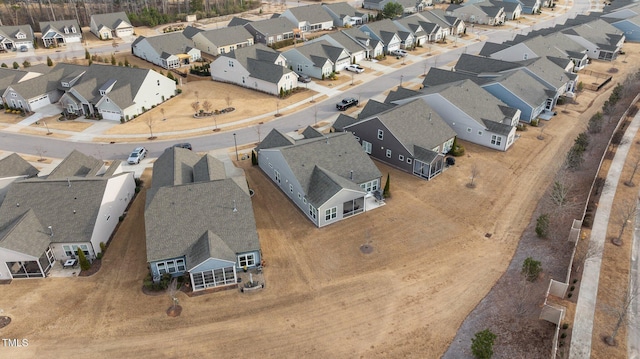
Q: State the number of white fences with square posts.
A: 1